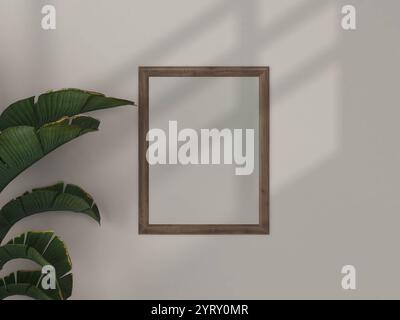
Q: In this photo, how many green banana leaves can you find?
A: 5